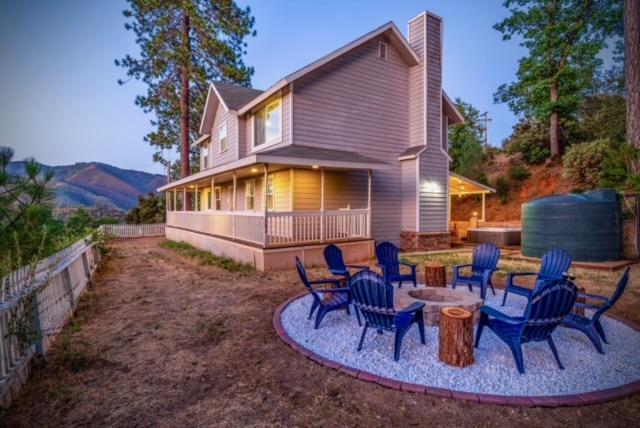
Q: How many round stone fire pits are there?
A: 1